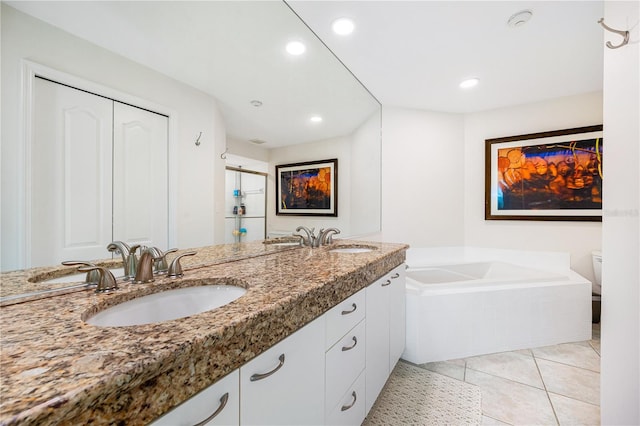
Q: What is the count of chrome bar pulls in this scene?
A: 7